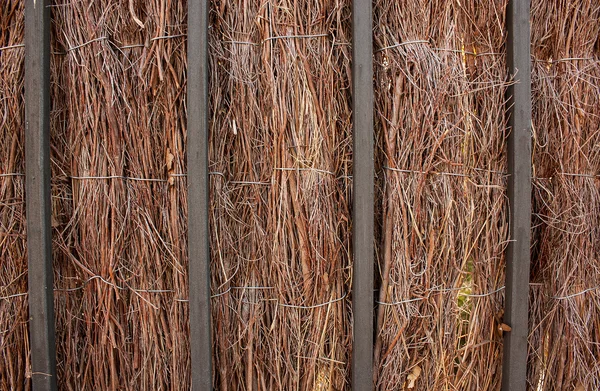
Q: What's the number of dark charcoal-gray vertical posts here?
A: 4